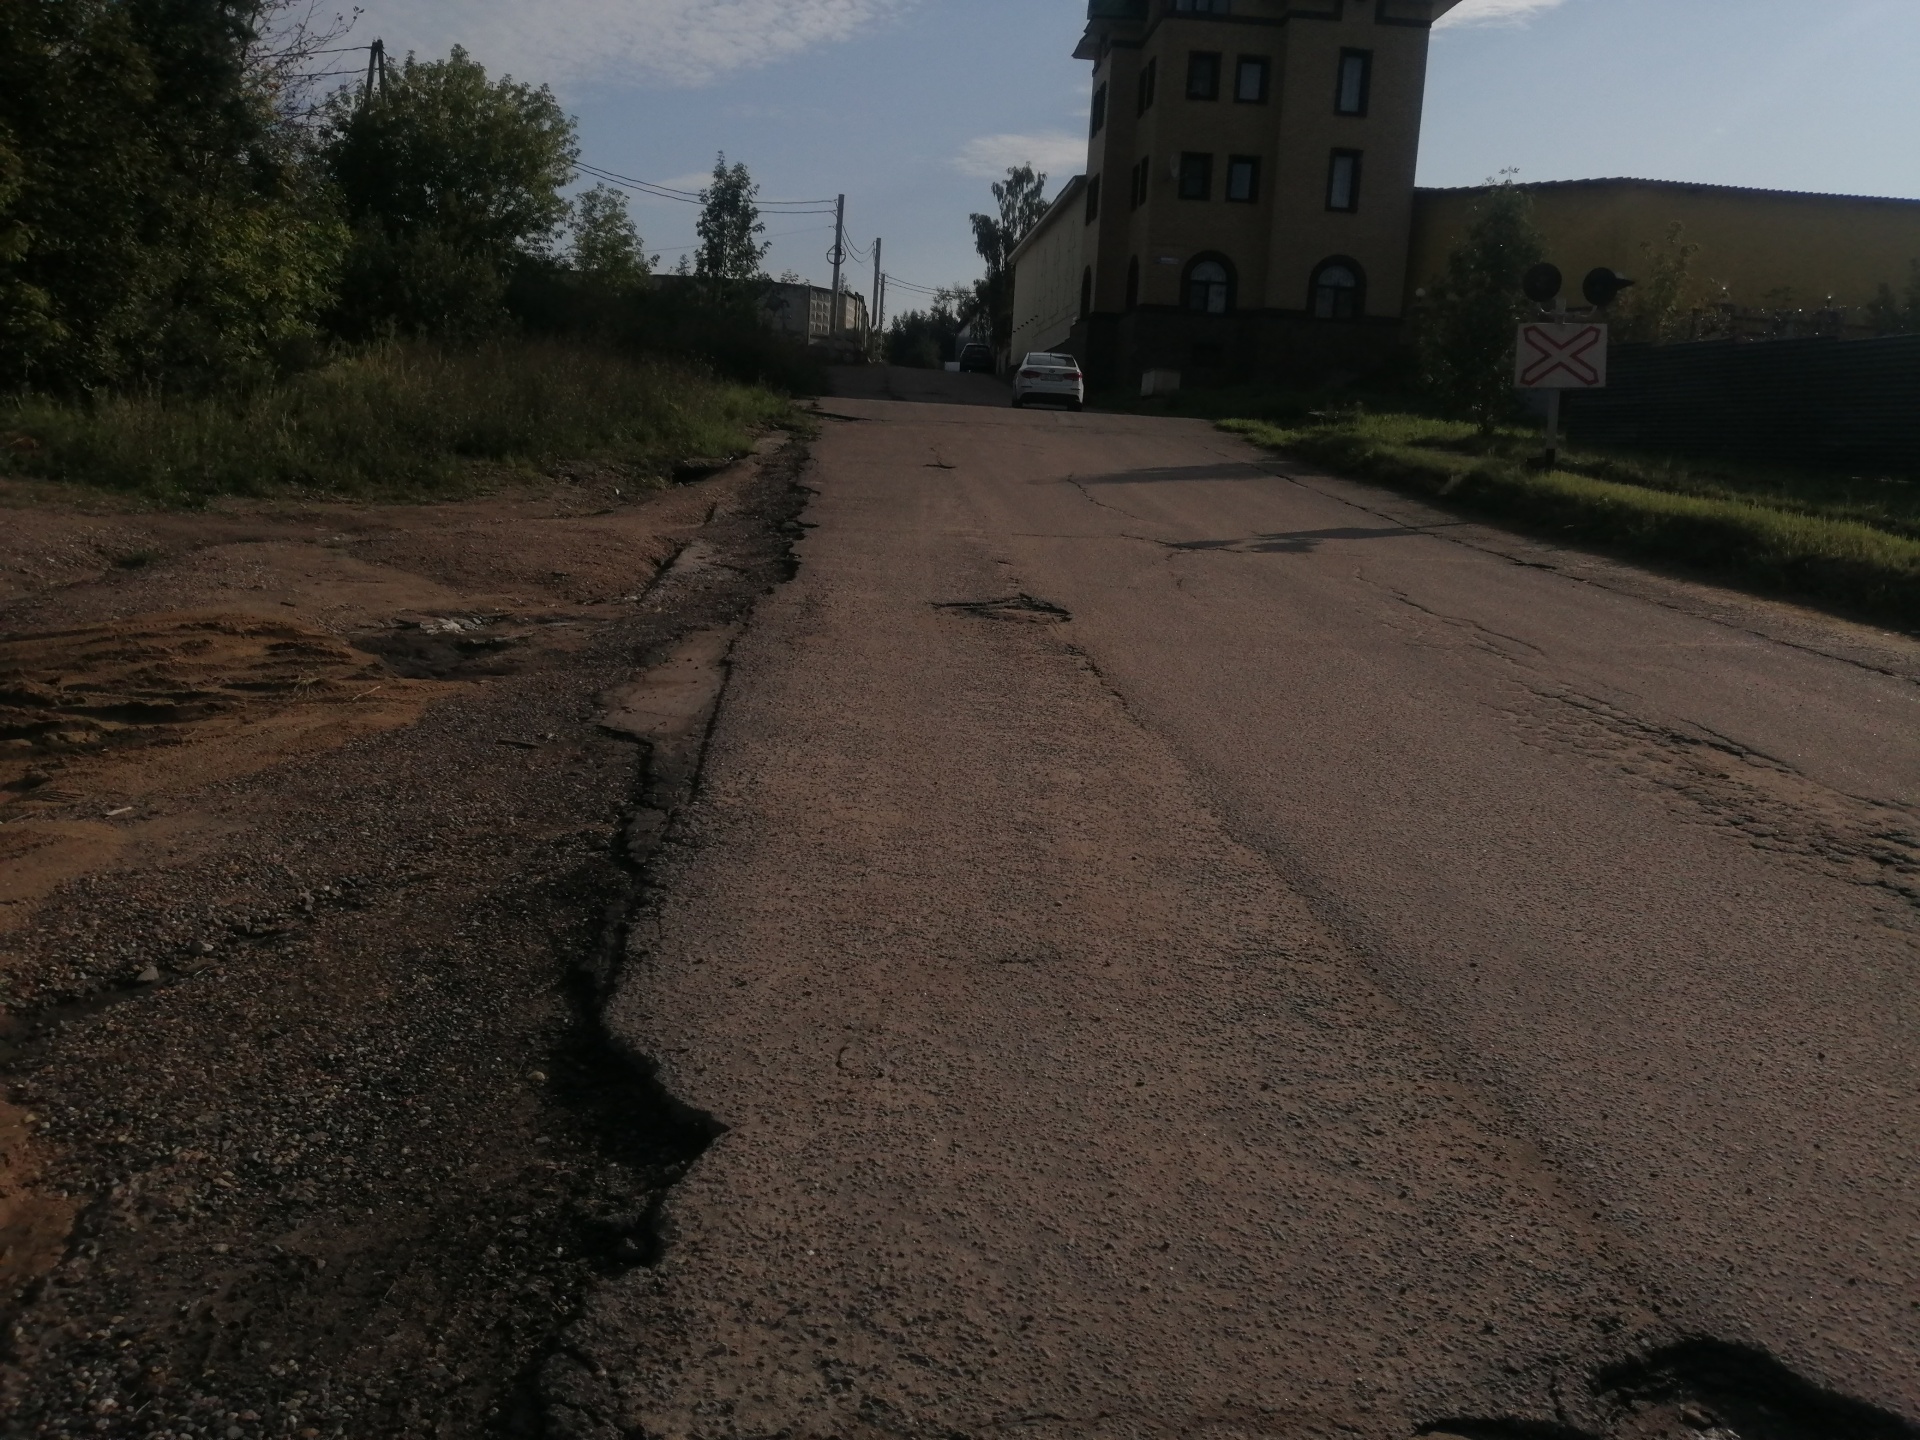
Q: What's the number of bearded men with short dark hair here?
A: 0